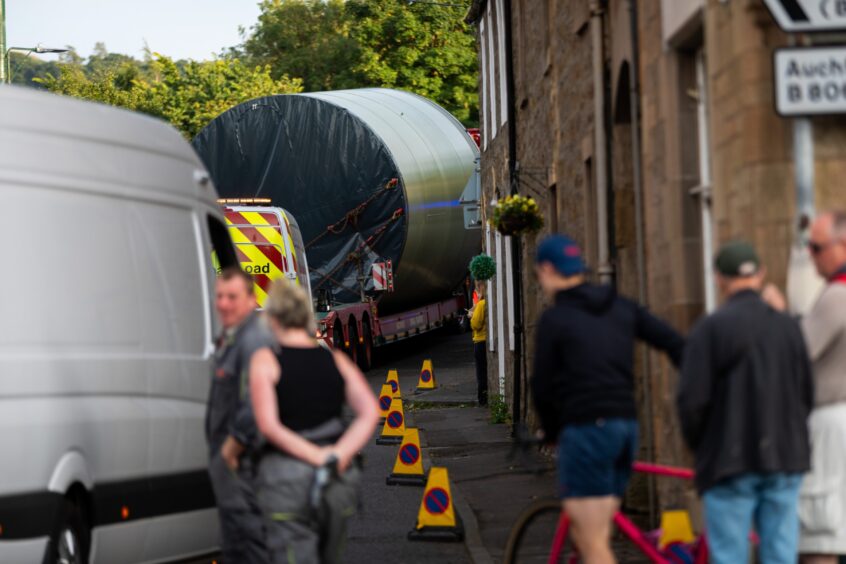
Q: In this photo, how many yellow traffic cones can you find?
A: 7